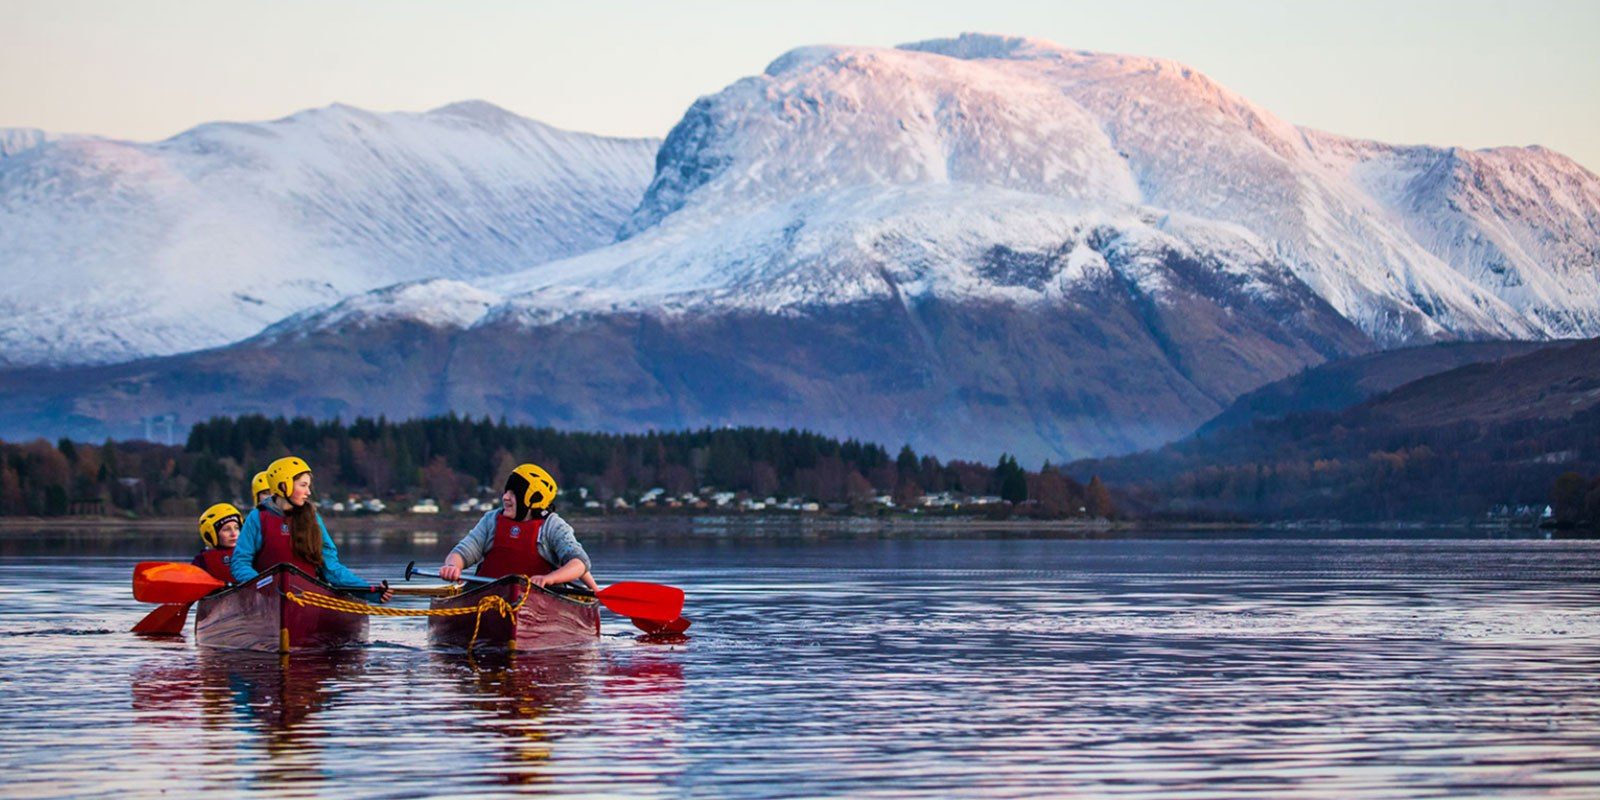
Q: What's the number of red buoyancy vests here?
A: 3